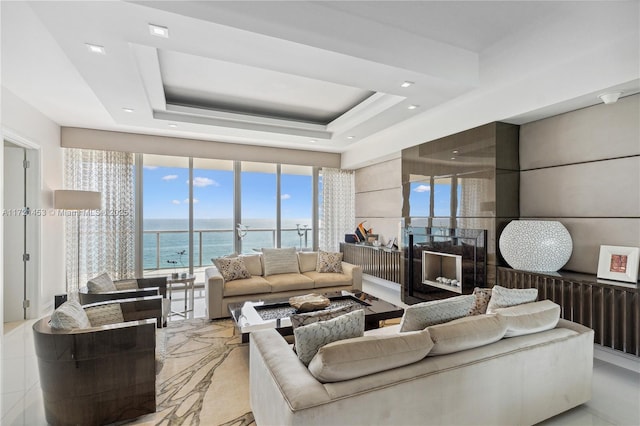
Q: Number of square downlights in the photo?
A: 8